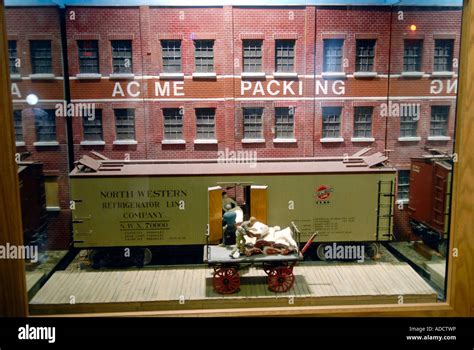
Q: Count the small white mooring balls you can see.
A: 0